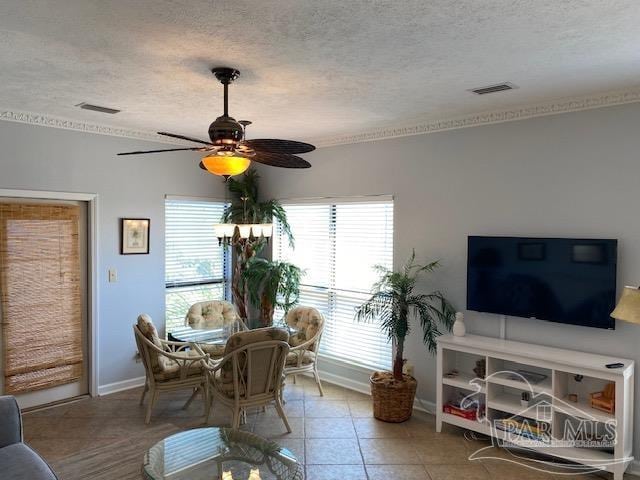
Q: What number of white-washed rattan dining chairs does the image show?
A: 4